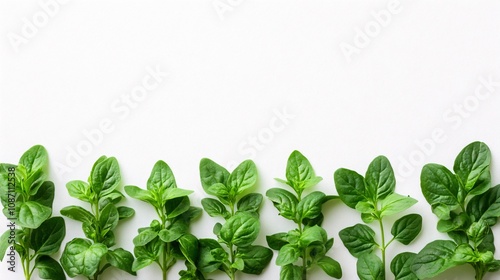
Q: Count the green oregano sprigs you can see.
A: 7